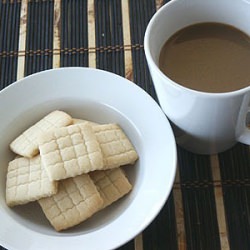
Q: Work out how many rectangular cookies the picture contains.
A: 7